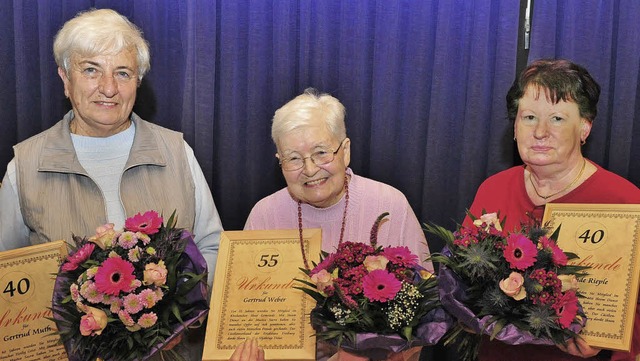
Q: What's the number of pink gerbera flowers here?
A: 9